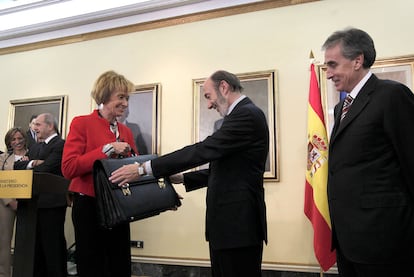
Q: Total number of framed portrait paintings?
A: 4